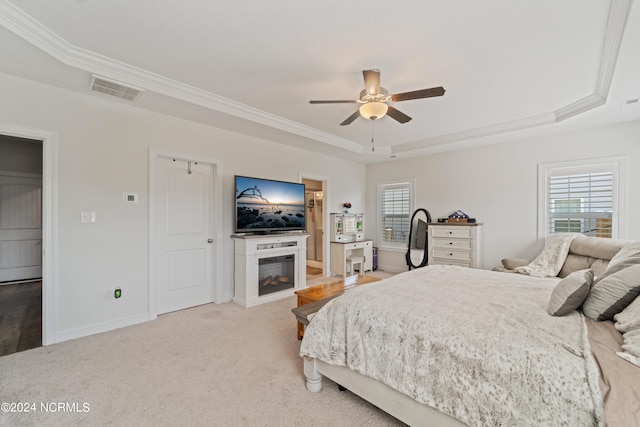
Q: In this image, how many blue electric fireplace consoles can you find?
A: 0